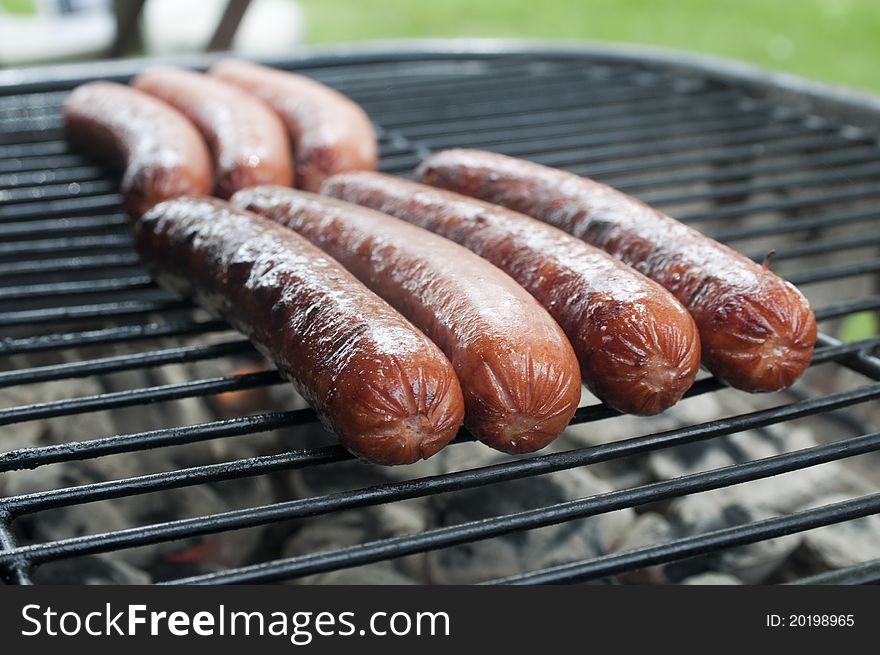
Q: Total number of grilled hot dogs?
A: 7